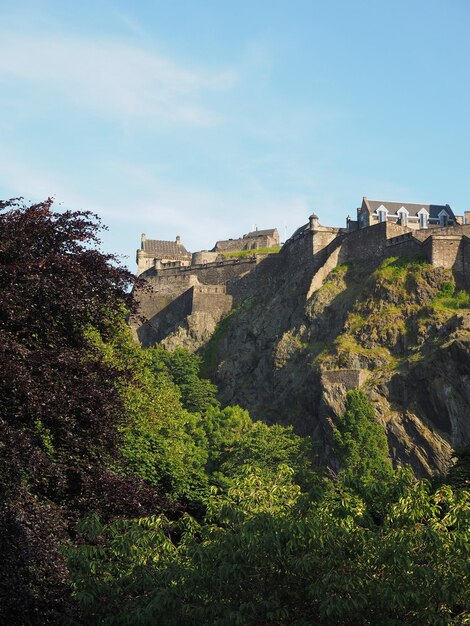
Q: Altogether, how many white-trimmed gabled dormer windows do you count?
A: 4